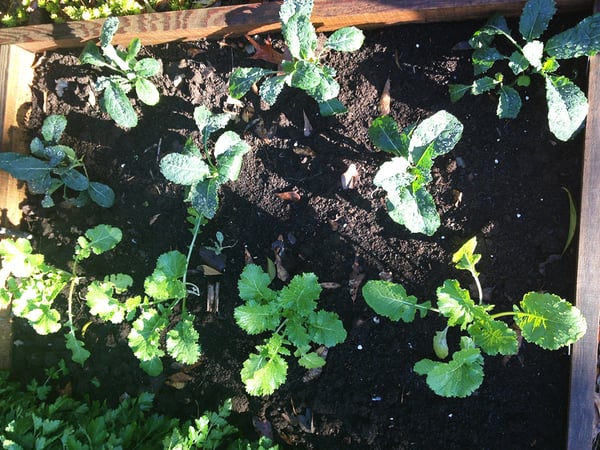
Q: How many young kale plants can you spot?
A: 6